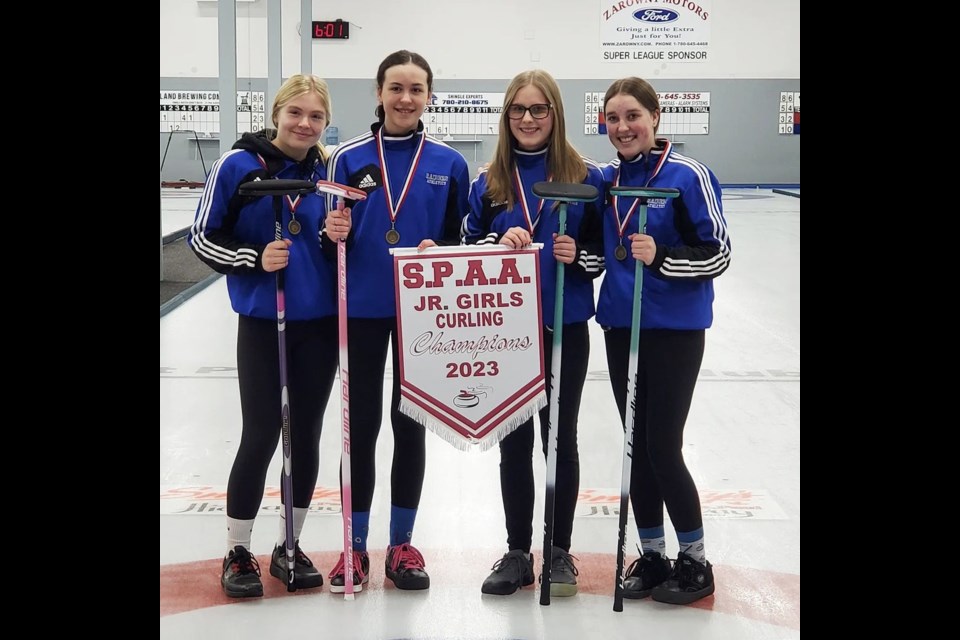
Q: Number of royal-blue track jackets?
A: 4